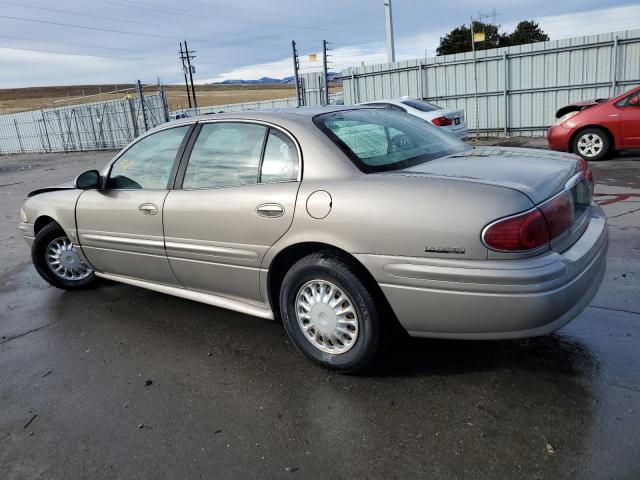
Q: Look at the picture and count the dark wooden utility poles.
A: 2